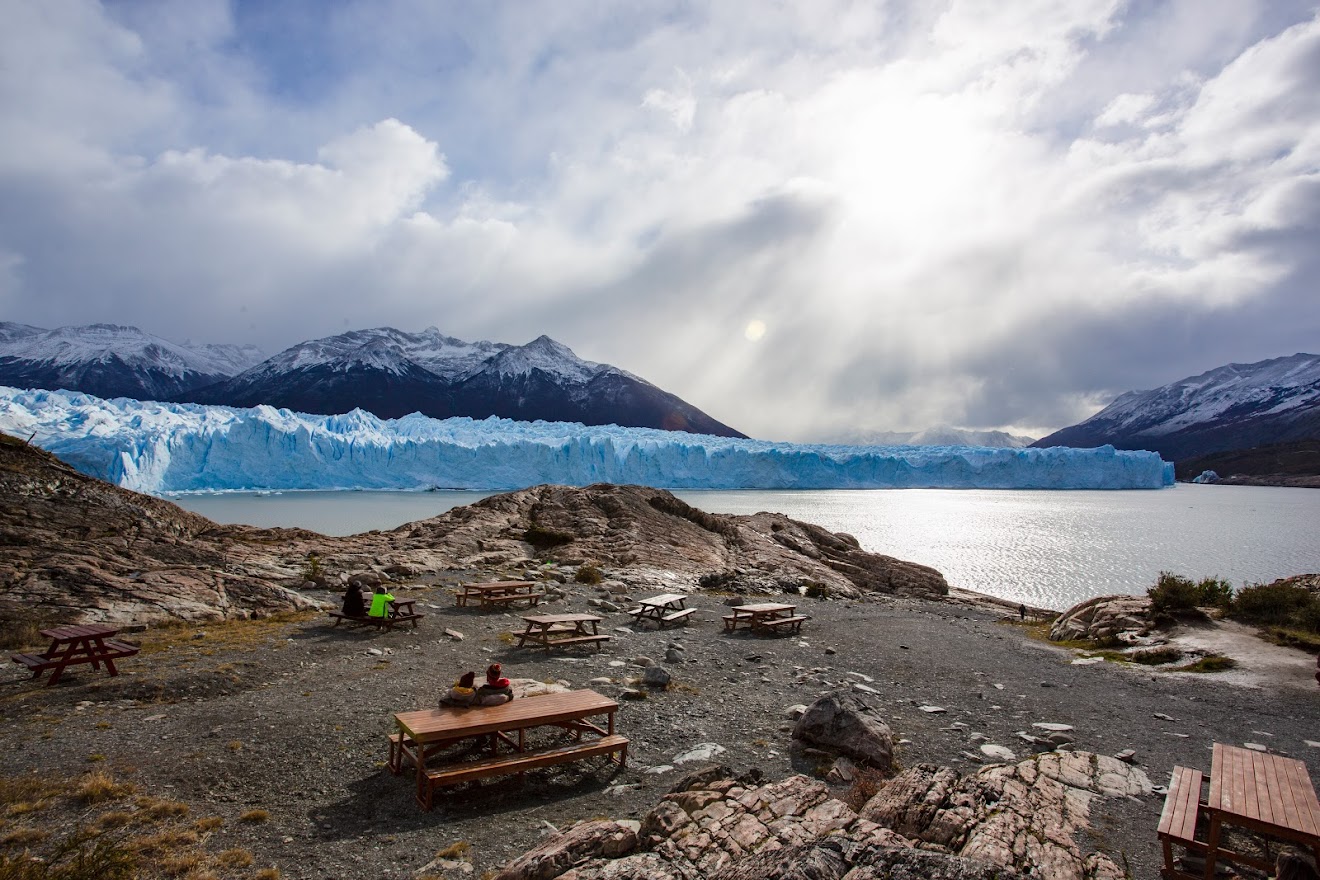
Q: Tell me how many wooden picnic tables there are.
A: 8